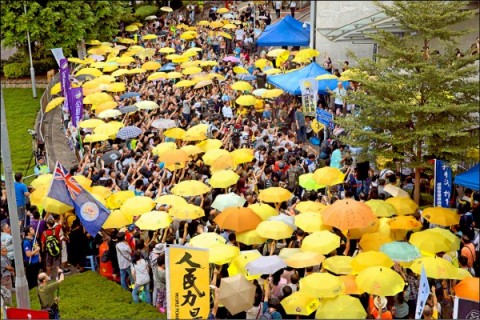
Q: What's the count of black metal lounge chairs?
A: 0